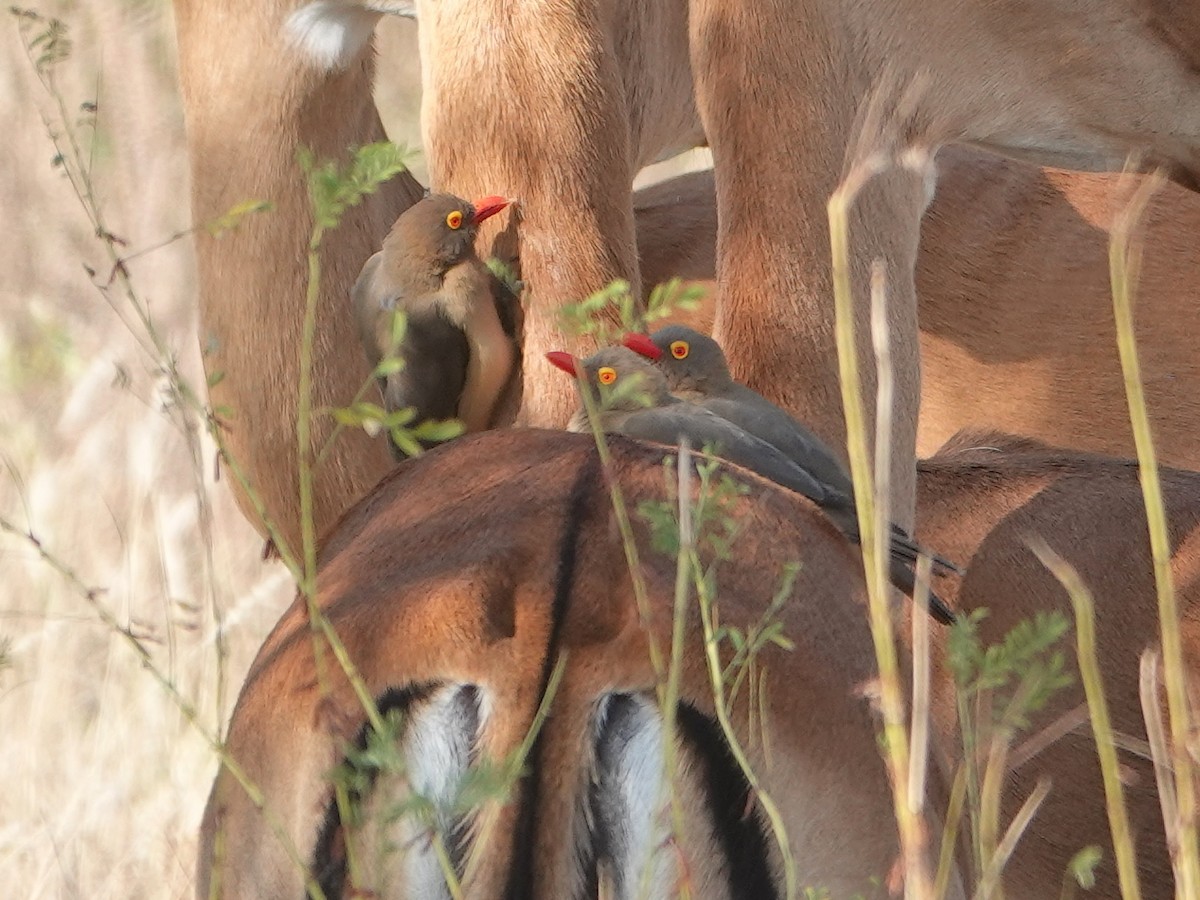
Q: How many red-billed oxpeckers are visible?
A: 3